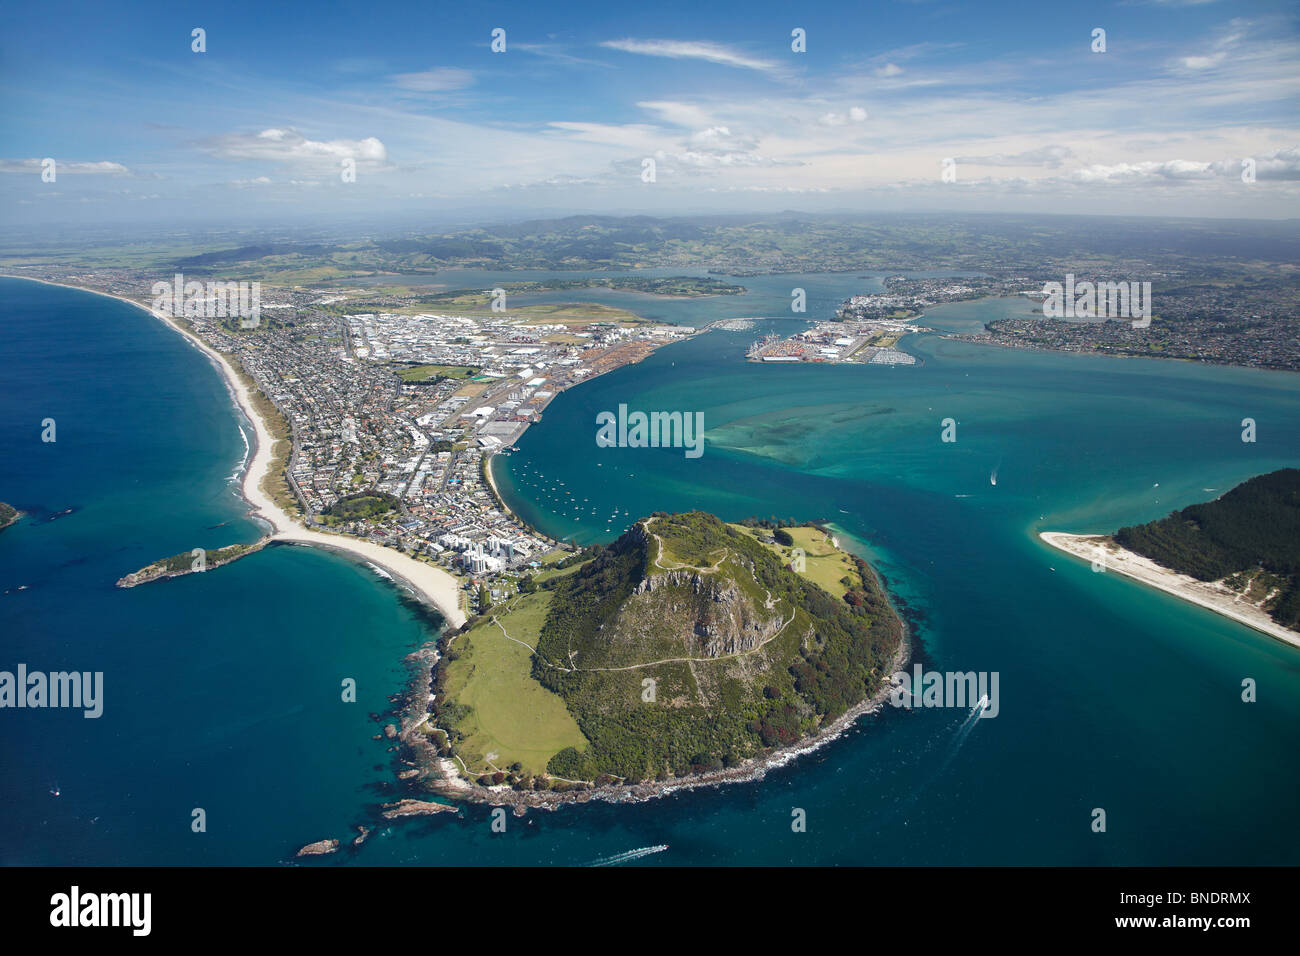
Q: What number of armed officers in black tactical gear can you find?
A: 0